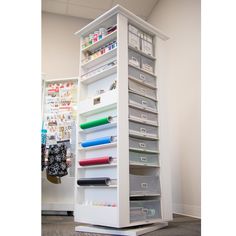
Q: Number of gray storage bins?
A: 11